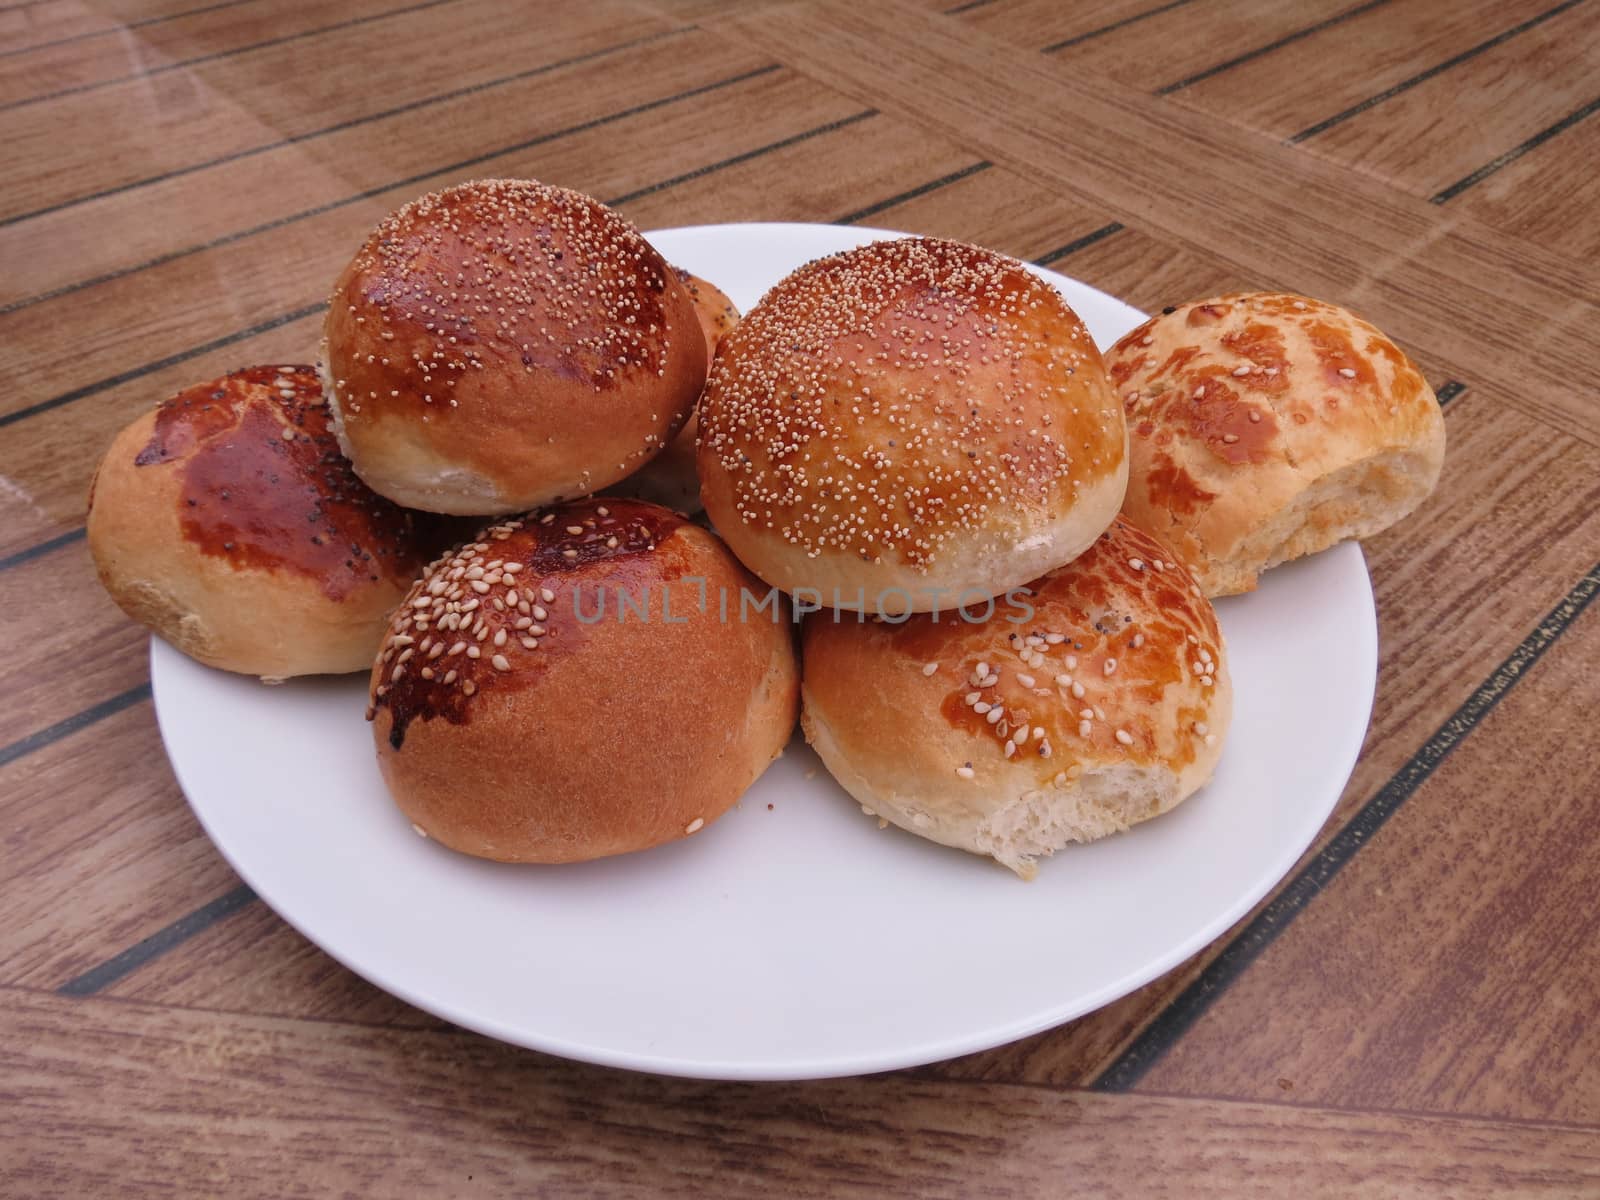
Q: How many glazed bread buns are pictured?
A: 7